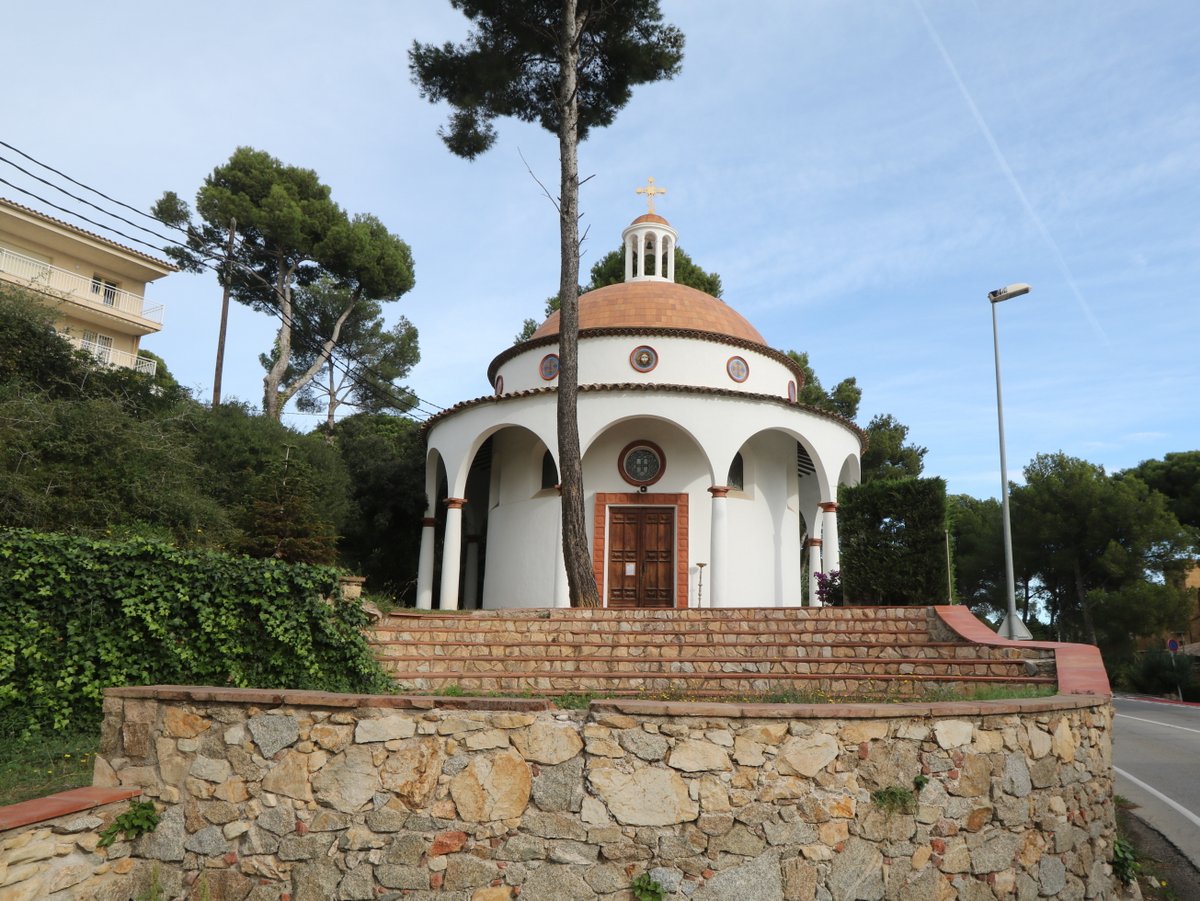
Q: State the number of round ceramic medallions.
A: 5